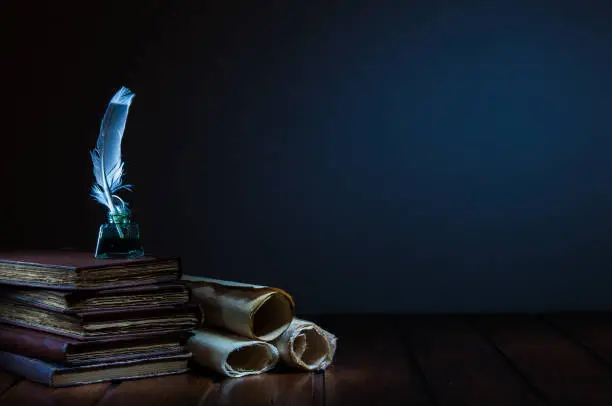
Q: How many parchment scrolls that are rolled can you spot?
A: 3